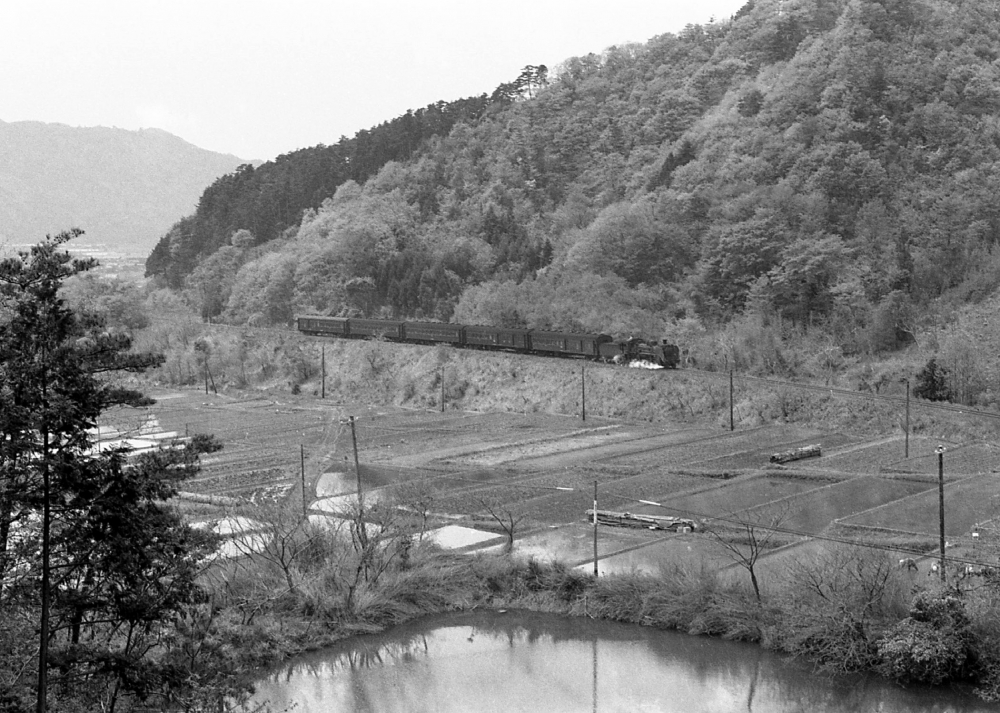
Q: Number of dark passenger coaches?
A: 5